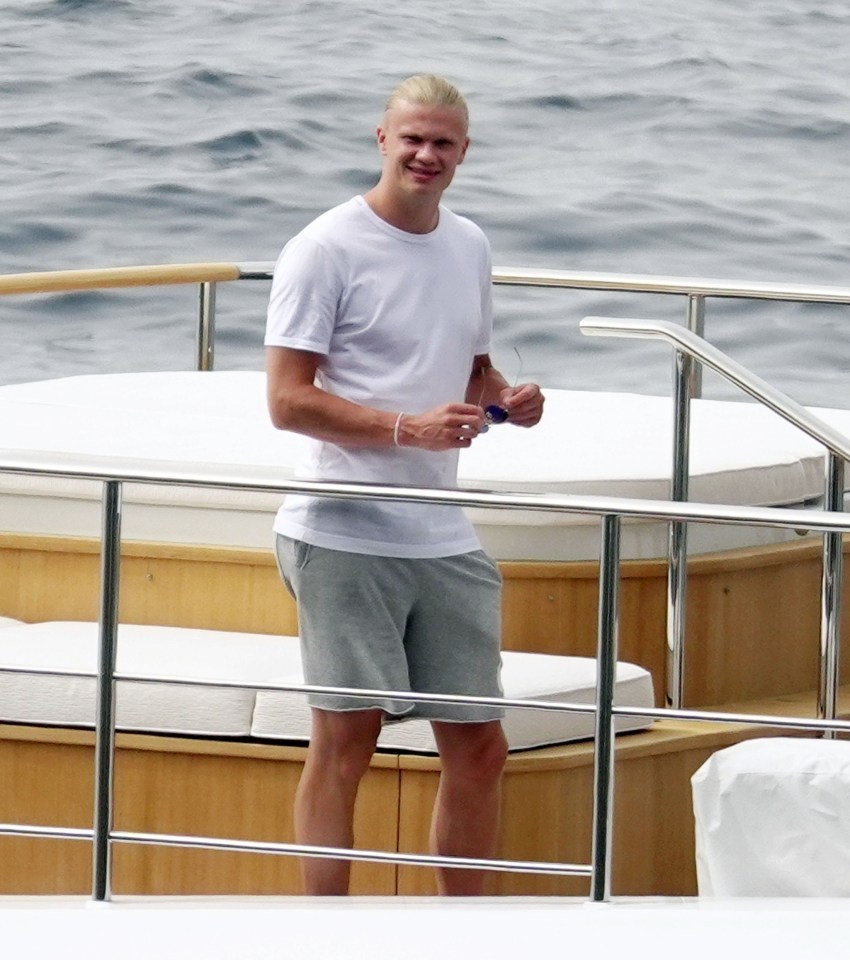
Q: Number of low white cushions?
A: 2